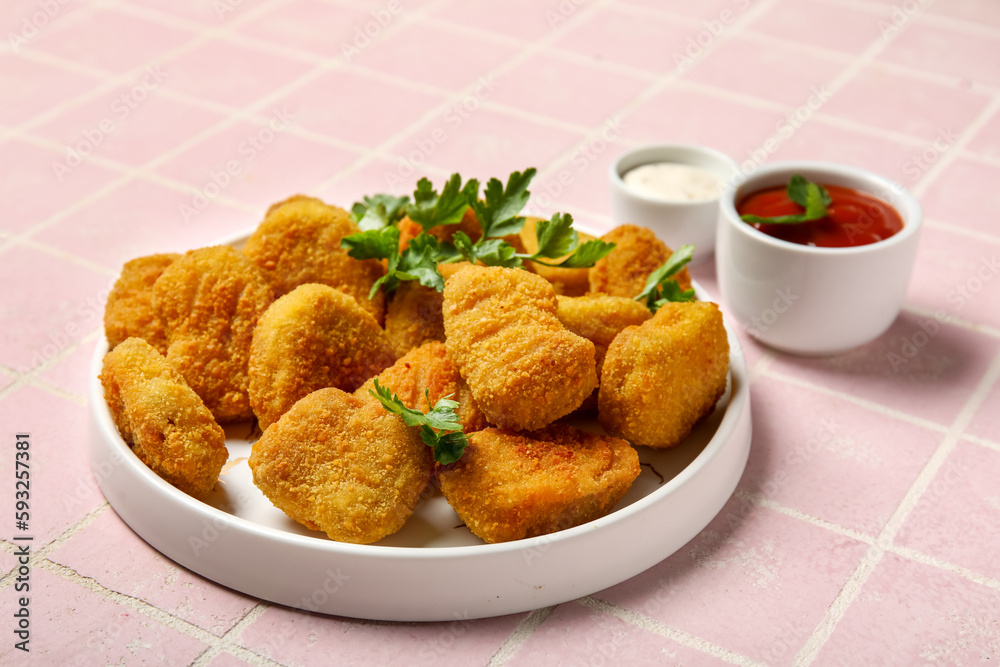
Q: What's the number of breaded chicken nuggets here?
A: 15